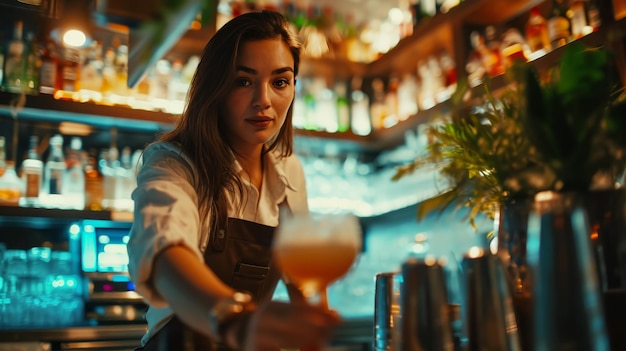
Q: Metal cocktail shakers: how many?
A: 4